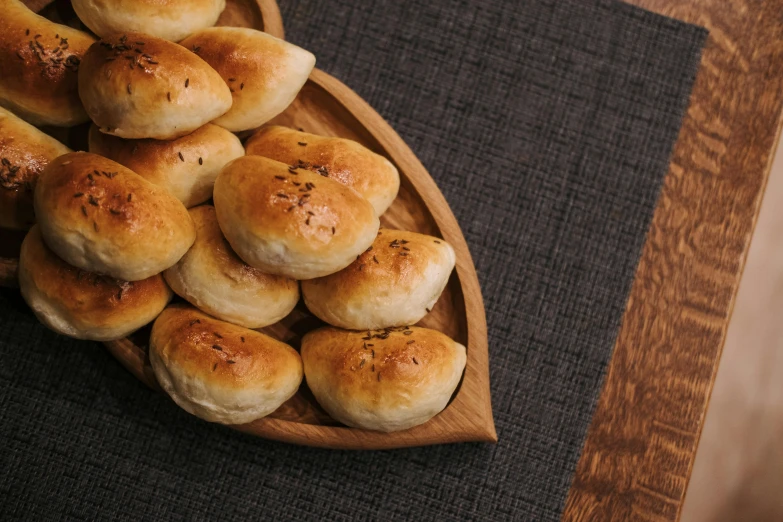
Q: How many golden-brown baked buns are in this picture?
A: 14